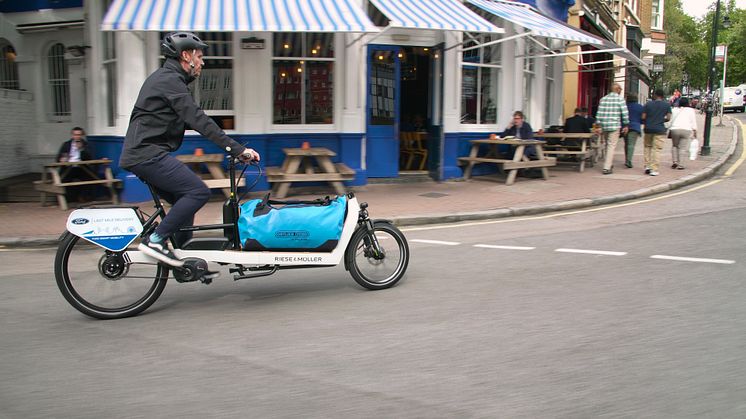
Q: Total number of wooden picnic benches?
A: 5